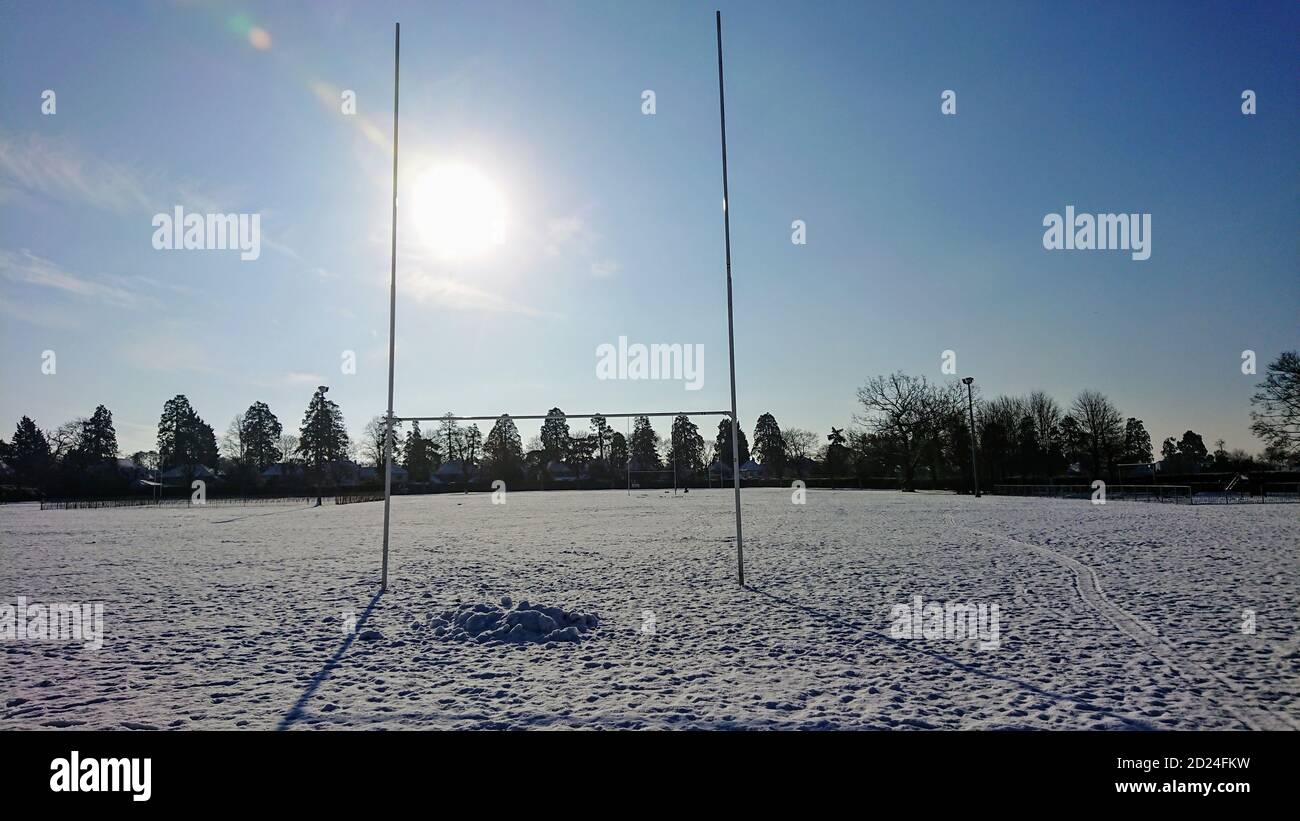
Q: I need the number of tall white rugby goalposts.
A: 2